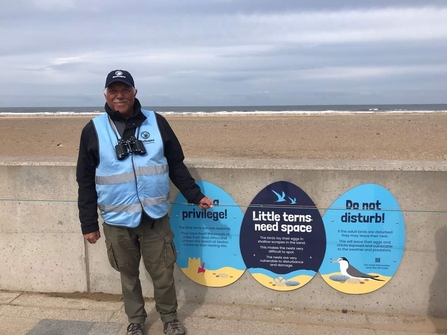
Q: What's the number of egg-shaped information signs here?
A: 3